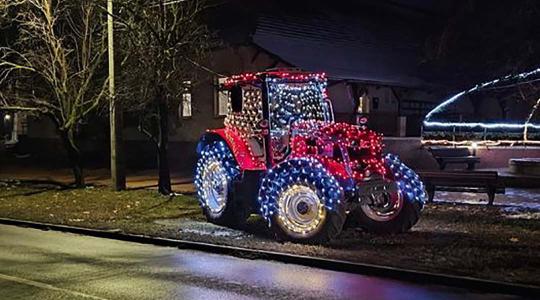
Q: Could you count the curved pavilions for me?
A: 1